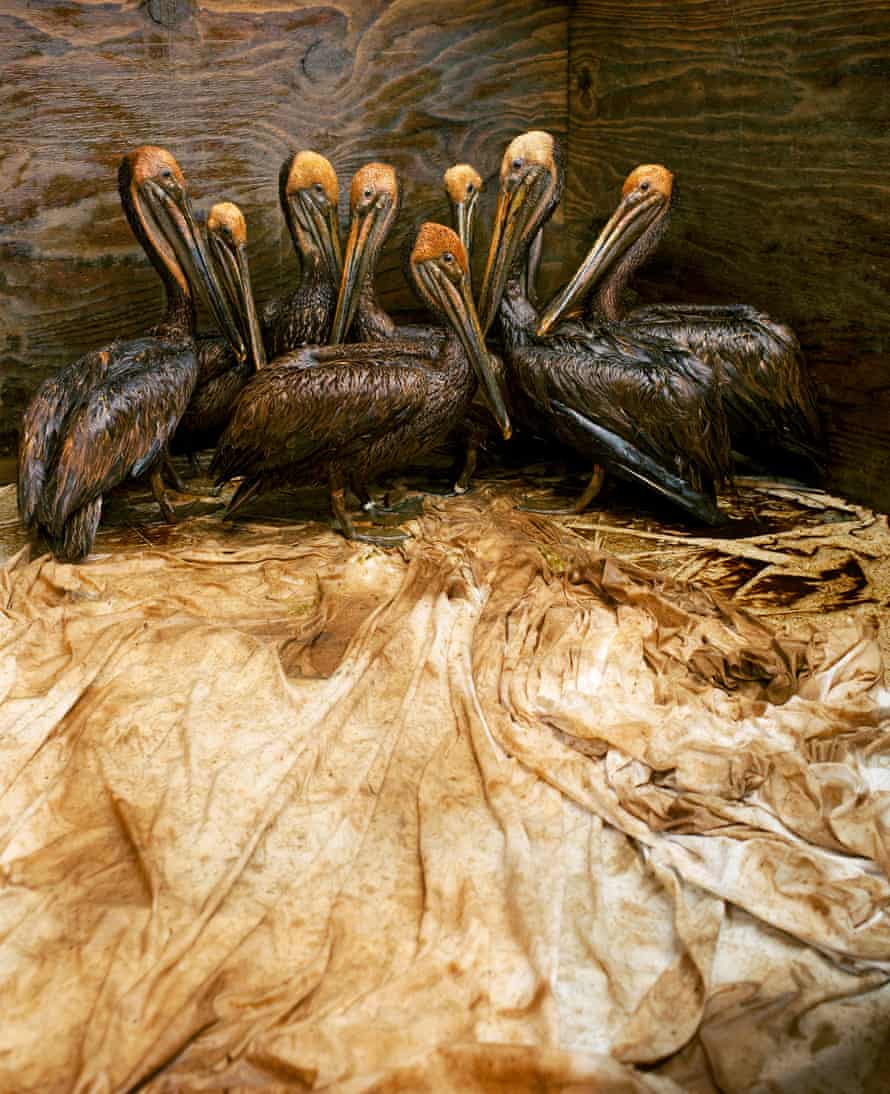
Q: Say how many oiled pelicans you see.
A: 8